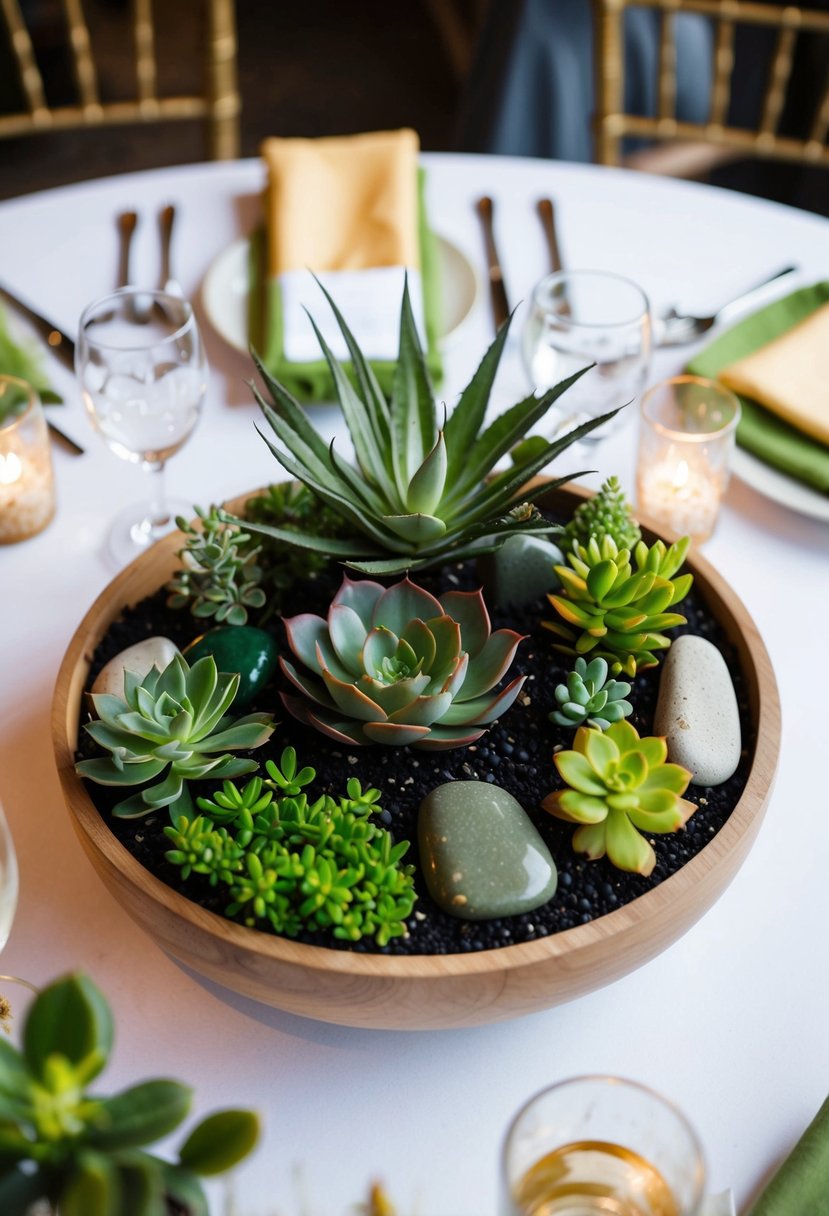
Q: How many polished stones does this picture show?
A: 5